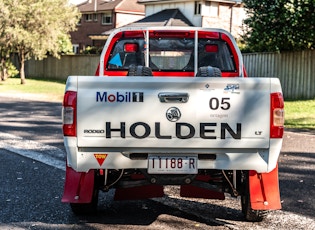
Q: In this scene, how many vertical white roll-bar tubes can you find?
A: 2